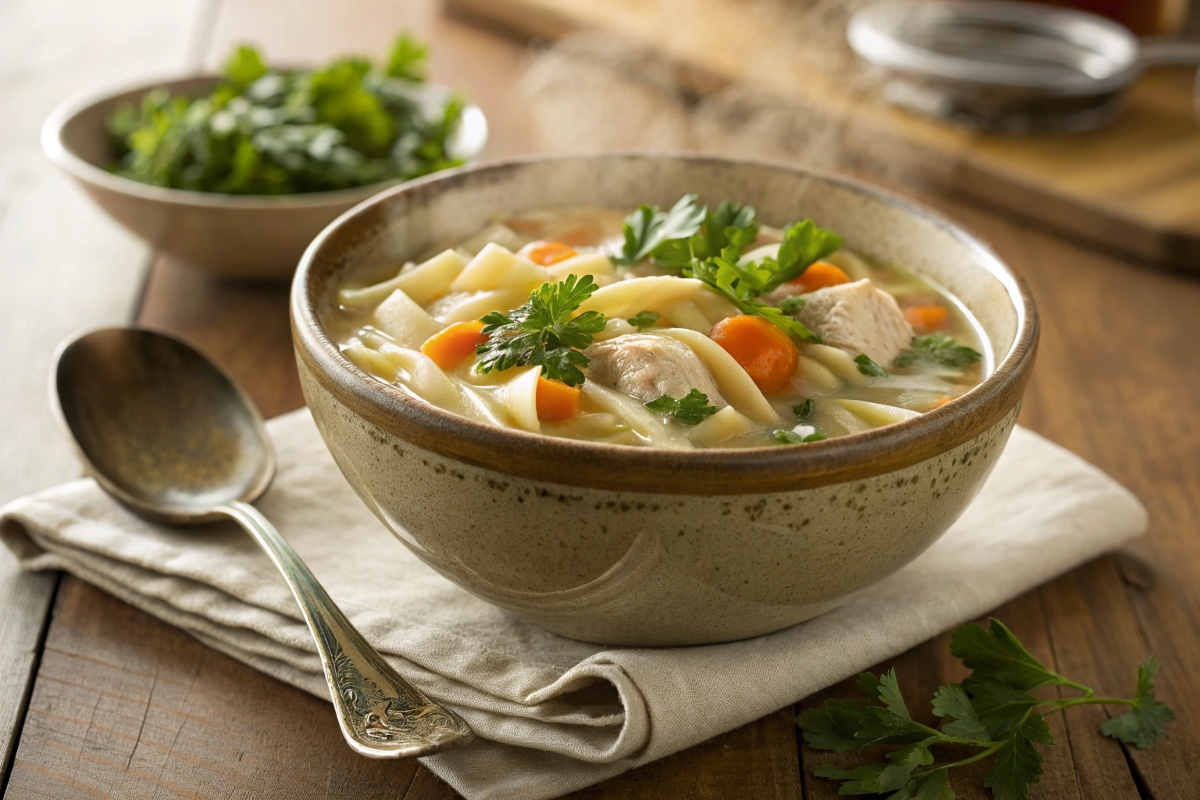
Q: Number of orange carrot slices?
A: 6